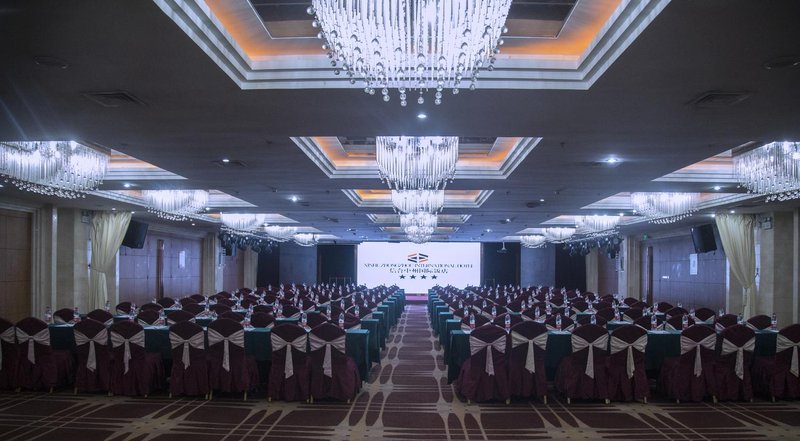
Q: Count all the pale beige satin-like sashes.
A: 15